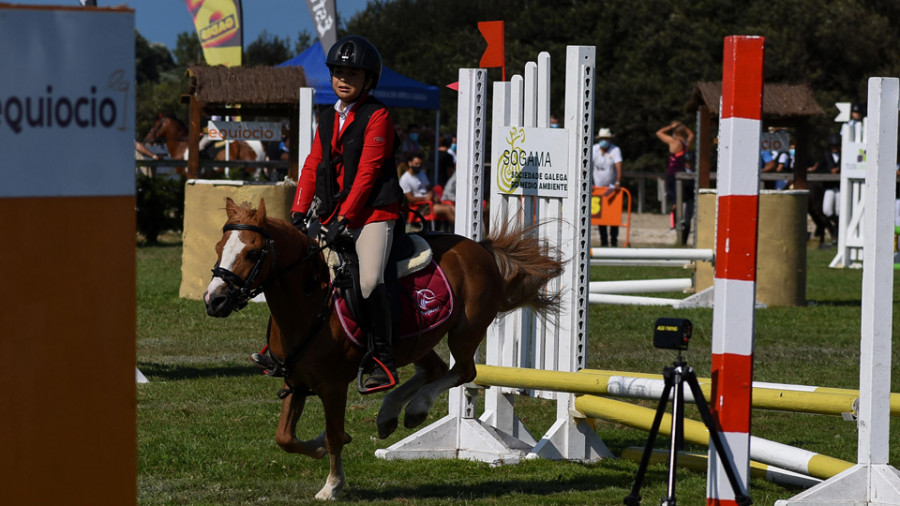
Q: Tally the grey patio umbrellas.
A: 0